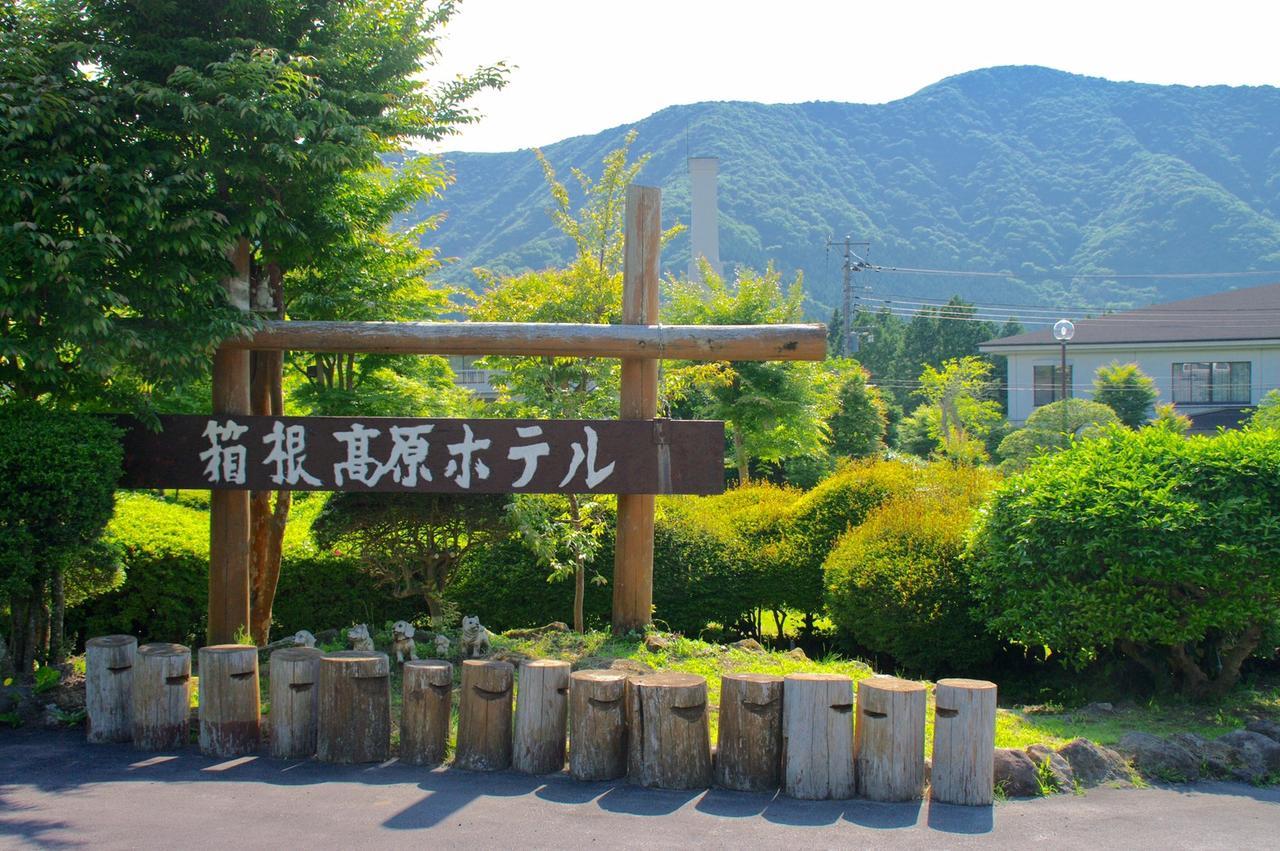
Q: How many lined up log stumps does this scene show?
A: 14